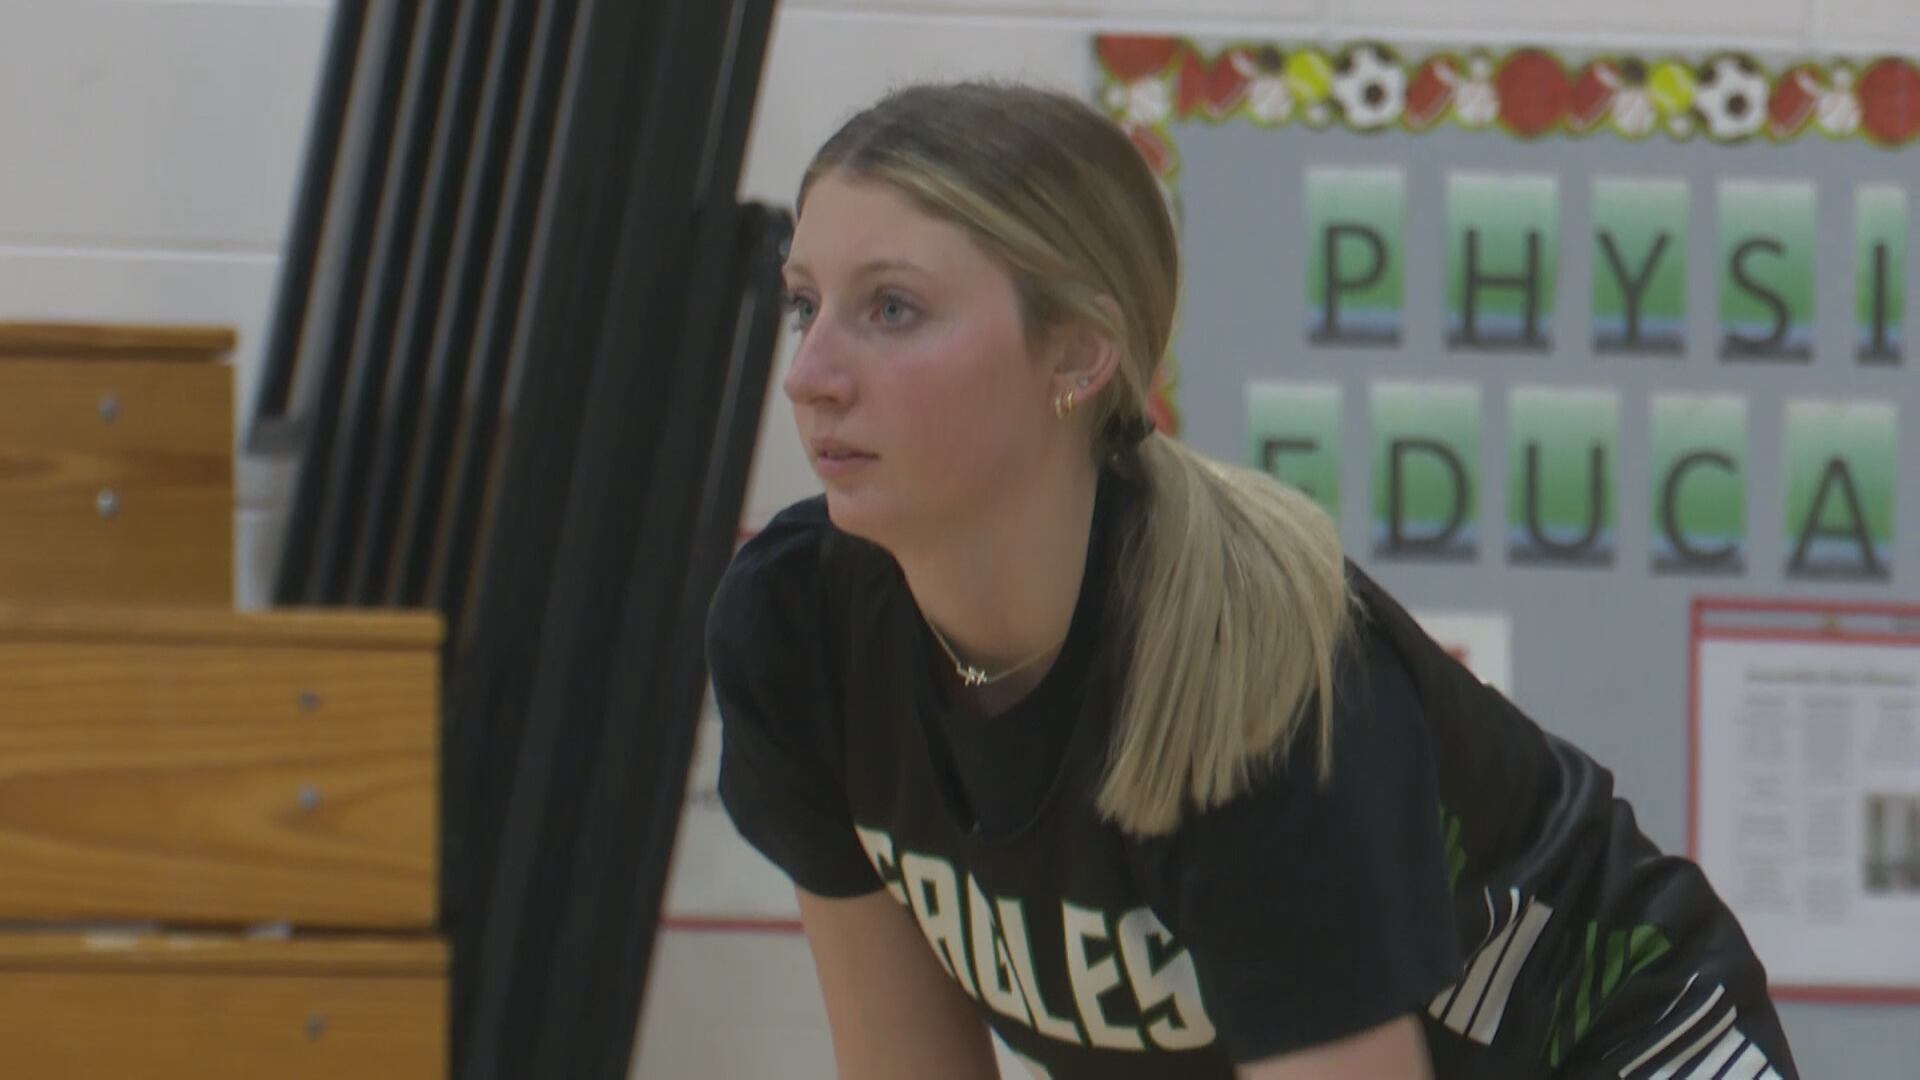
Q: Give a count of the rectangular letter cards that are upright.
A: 10